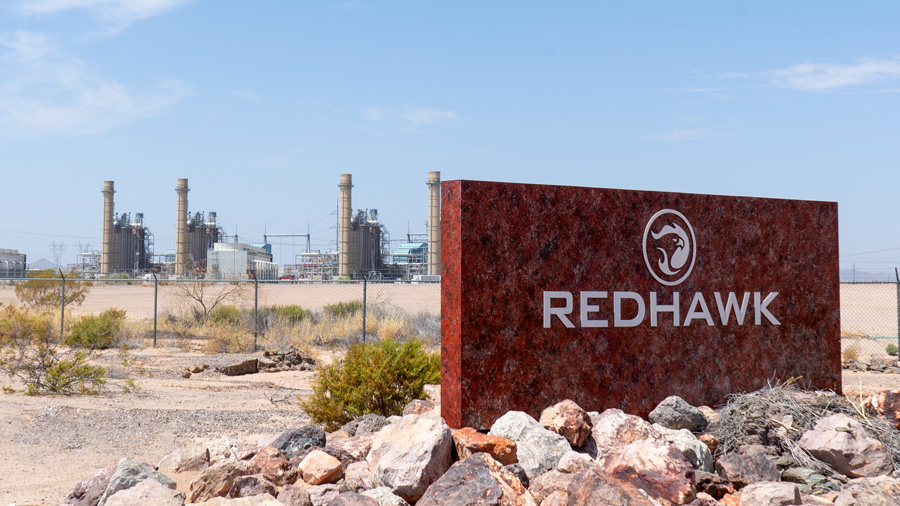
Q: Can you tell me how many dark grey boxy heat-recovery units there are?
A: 3